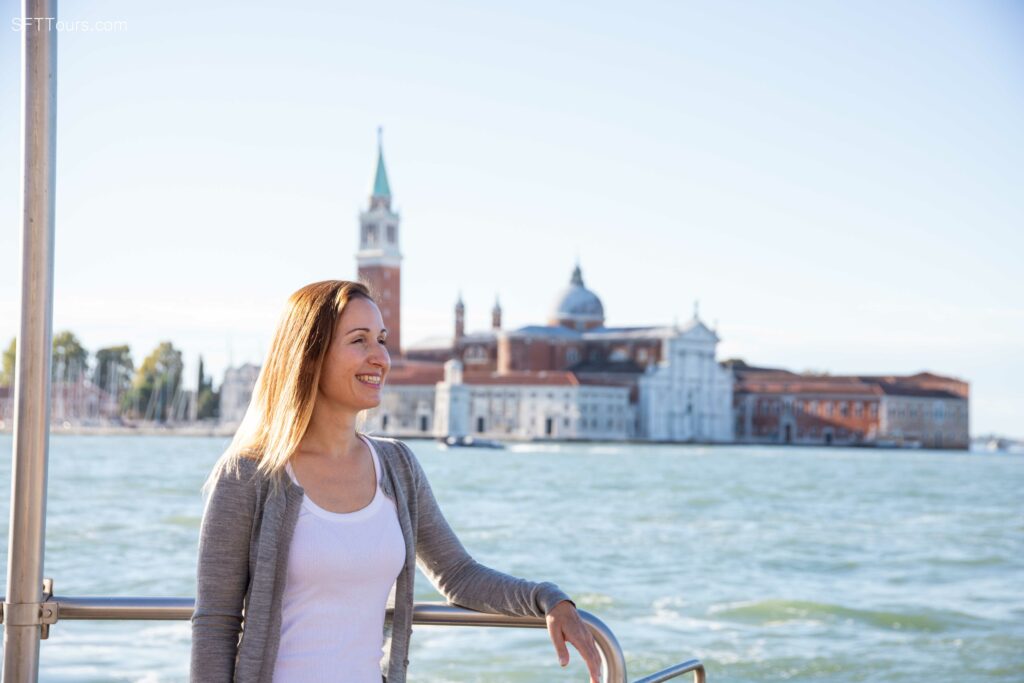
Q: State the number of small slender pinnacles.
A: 2